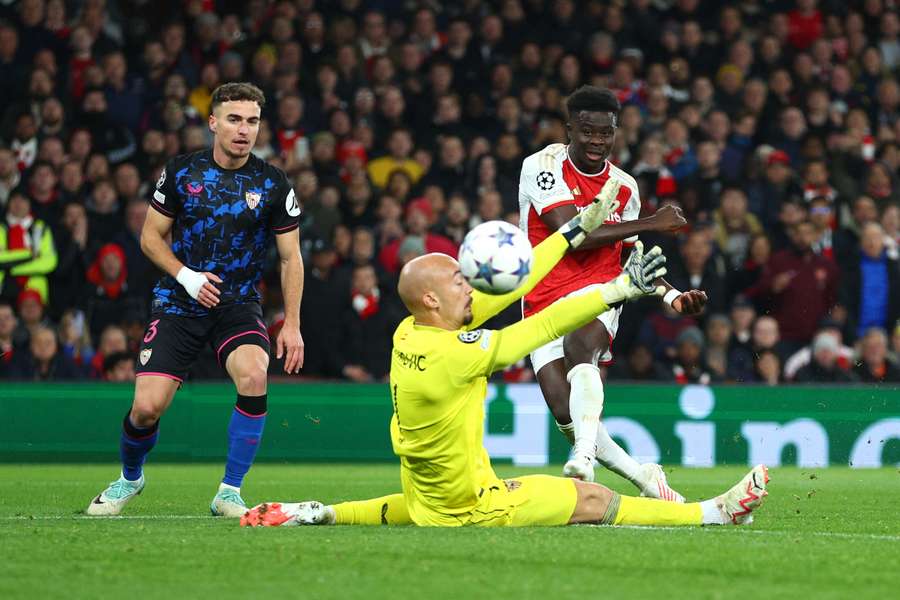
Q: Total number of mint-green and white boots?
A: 2